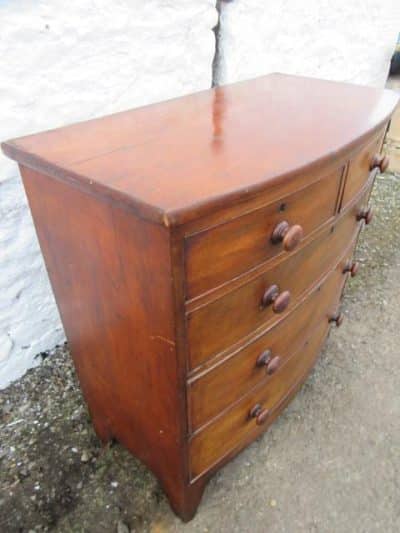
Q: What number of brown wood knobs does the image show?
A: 8